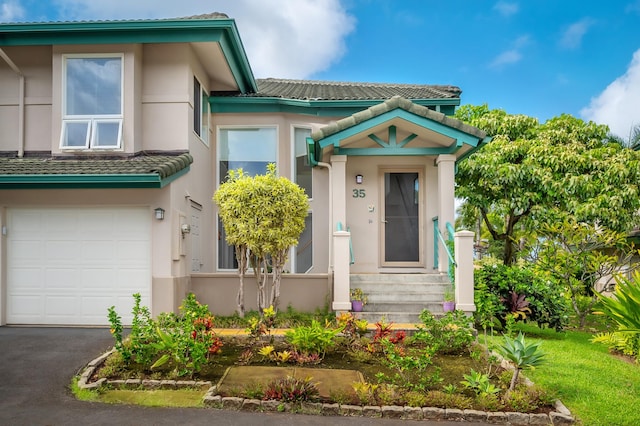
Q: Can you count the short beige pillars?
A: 2